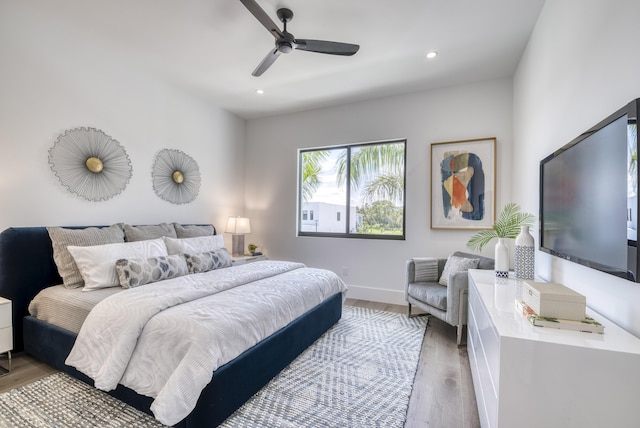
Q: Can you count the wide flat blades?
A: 3